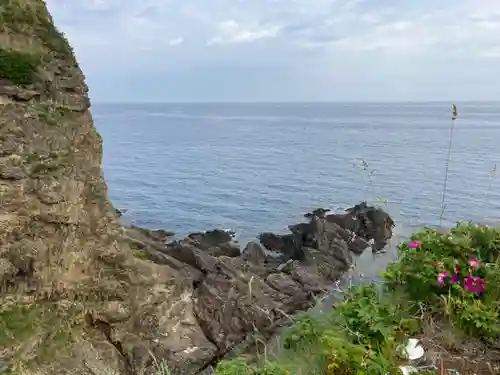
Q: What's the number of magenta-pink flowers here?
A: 5